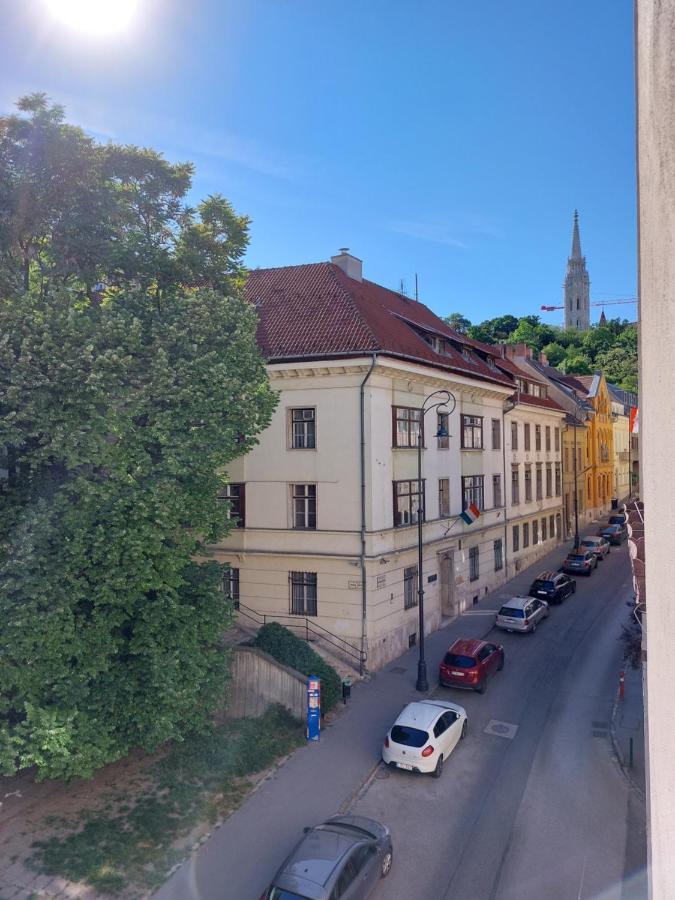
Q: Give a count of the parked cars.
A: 9